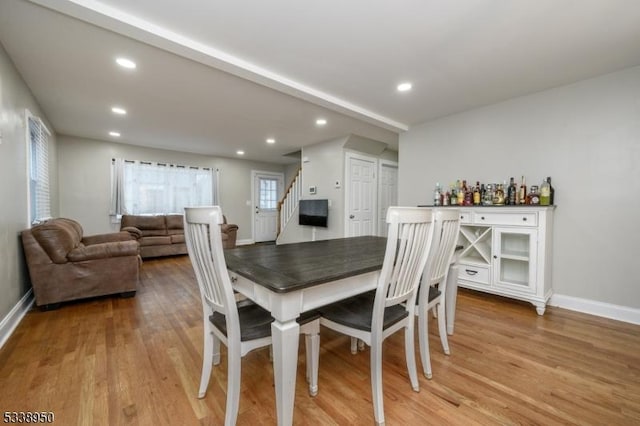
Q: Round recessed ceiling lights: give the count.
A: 7